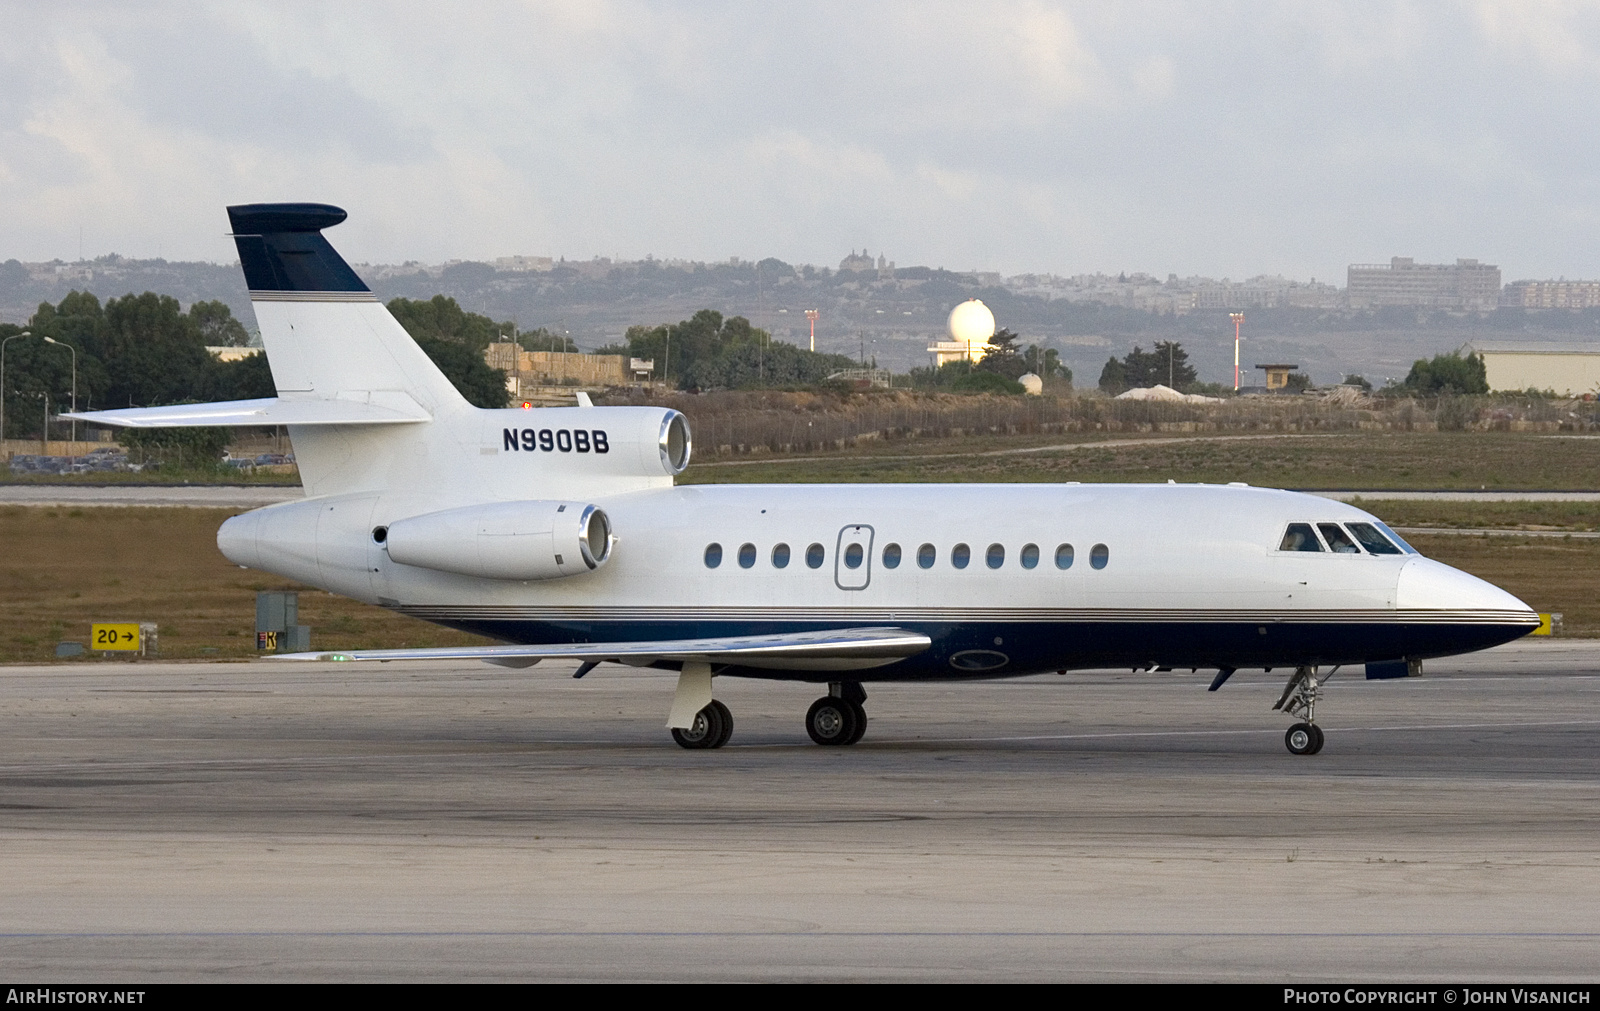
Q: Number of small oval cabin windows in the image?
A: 12